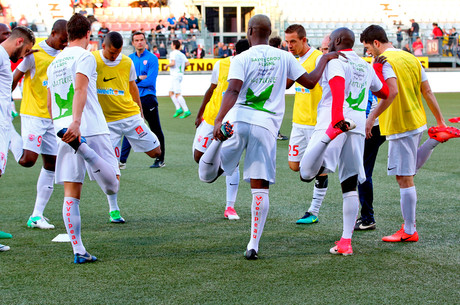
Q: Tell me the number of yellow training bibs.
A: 5